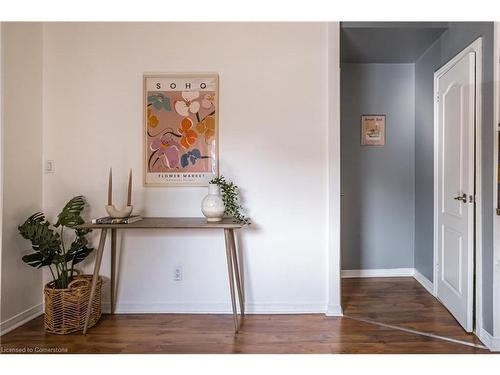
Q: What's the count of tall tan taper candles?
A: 2